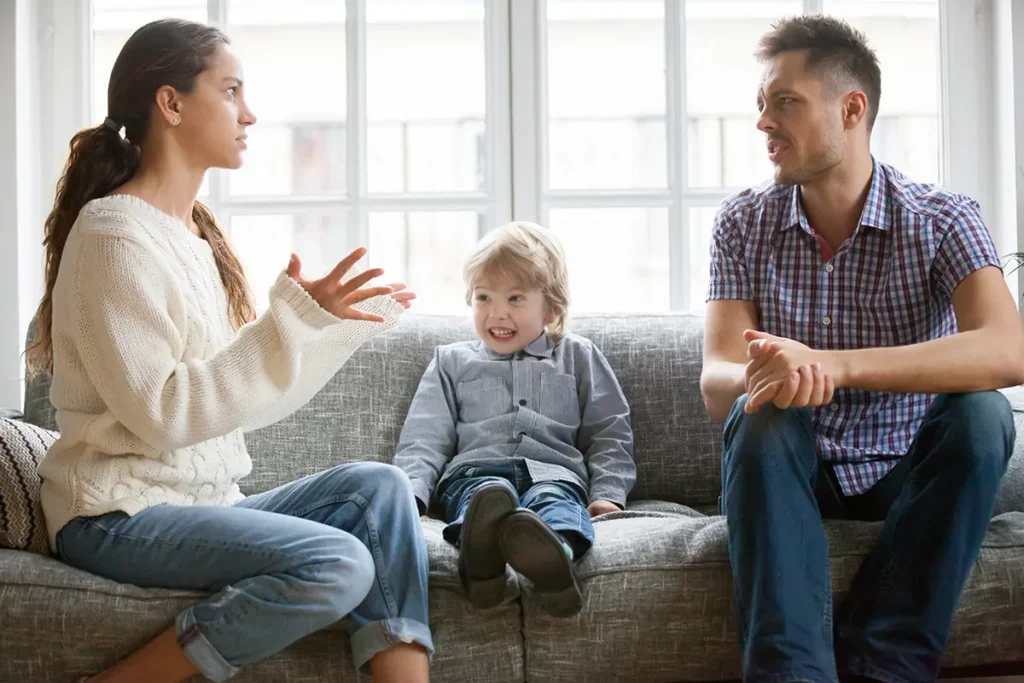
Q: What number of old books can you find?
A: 0